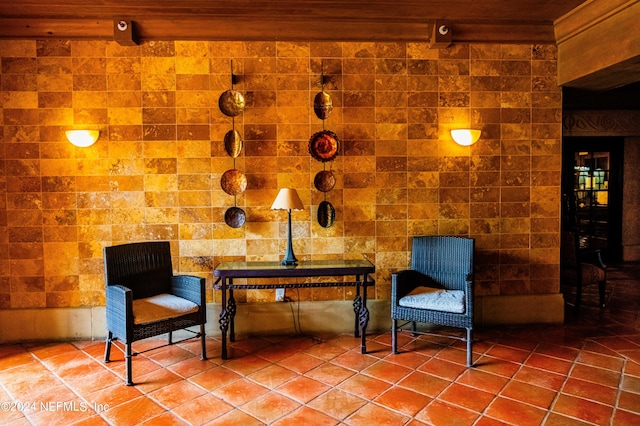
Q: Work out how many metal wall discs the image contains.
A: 8